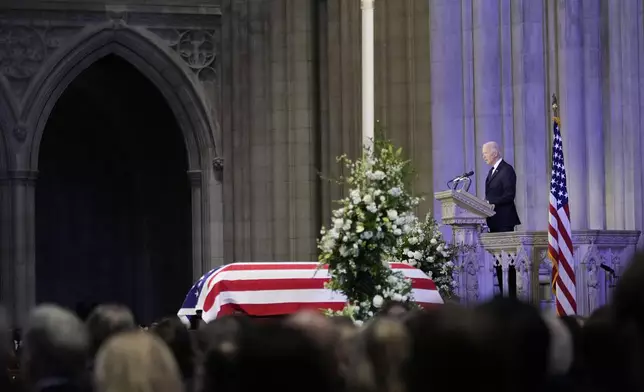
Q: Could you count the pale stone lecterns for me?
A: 1